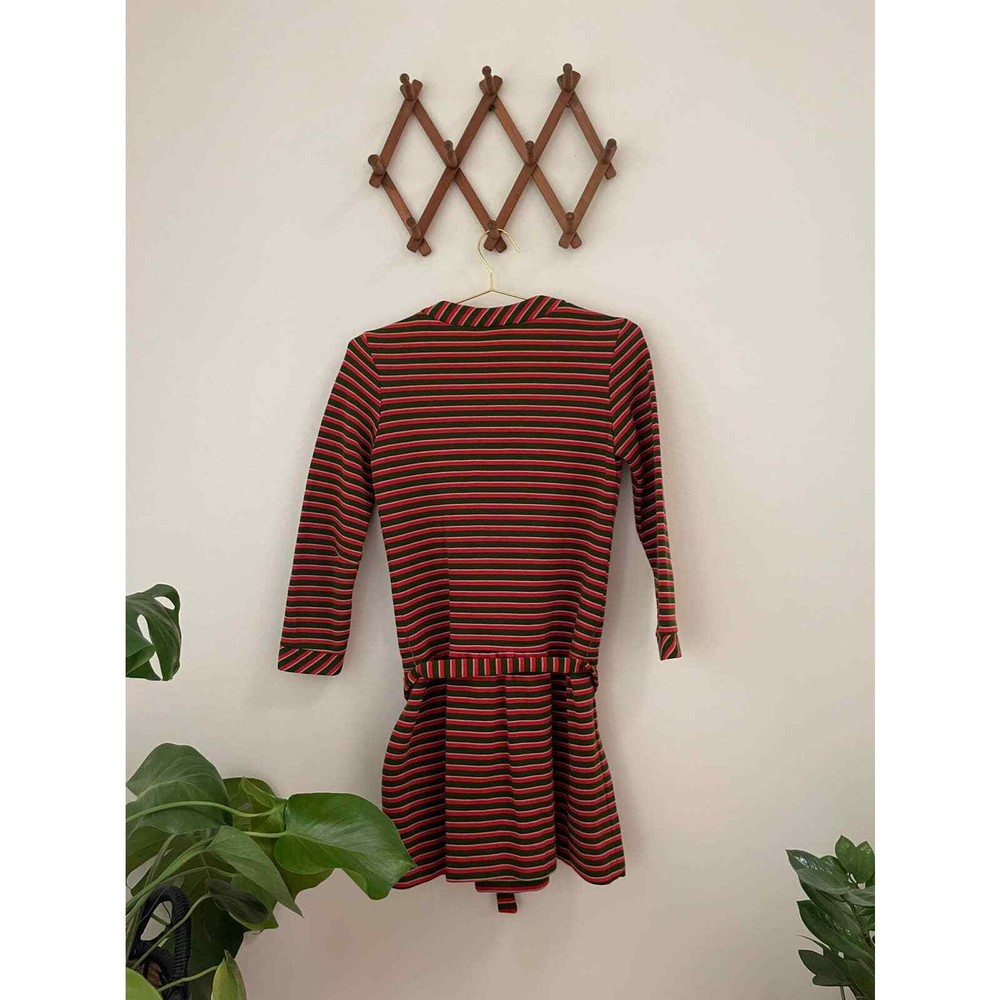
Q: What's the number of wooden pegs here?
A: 10